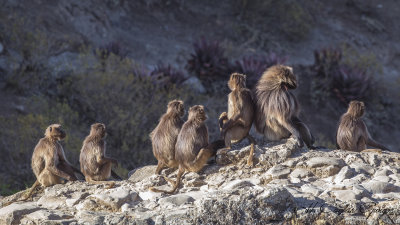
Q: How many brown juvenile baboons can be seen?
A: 6